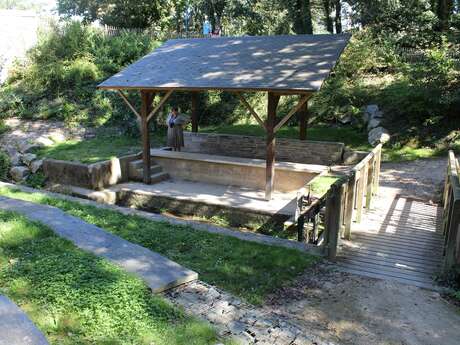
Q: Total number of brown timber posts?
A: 4